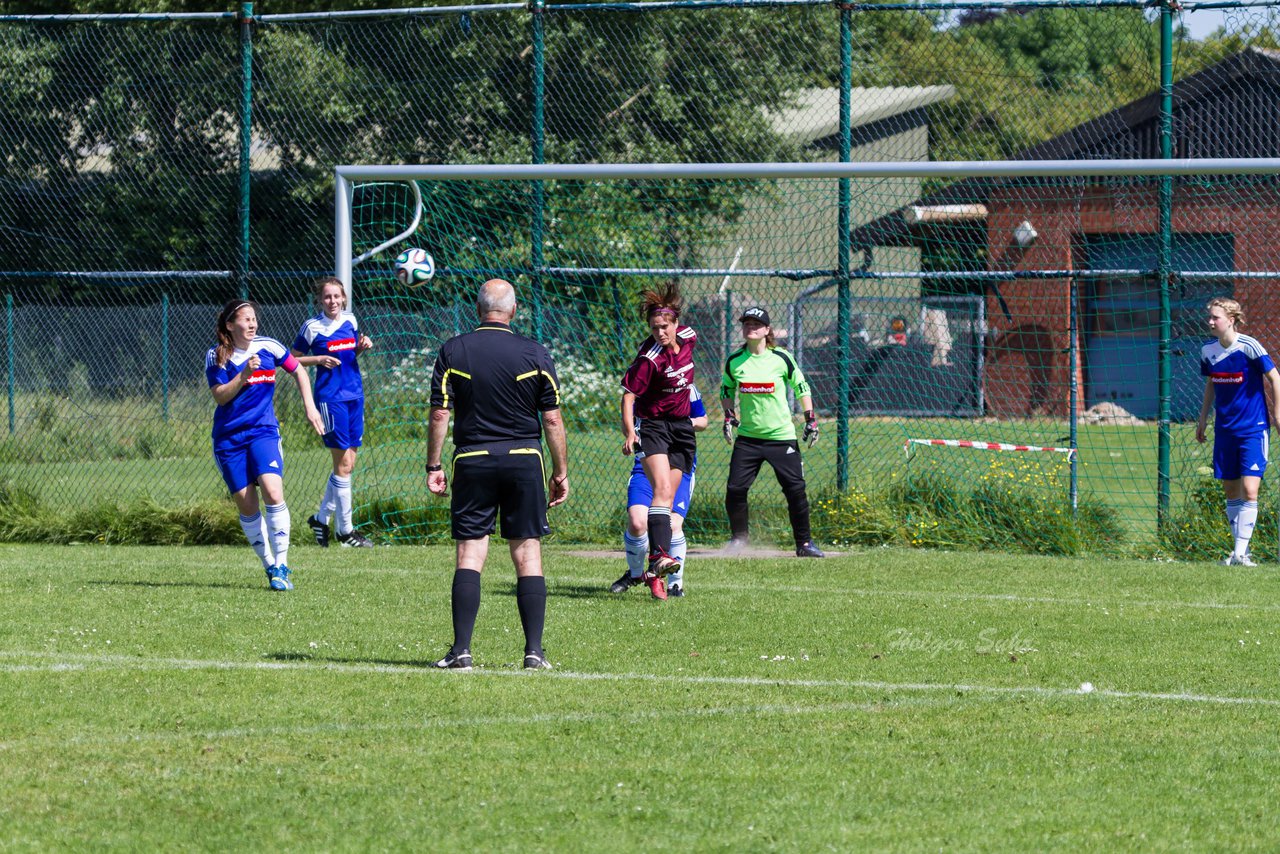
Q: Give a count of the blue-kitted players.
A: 4